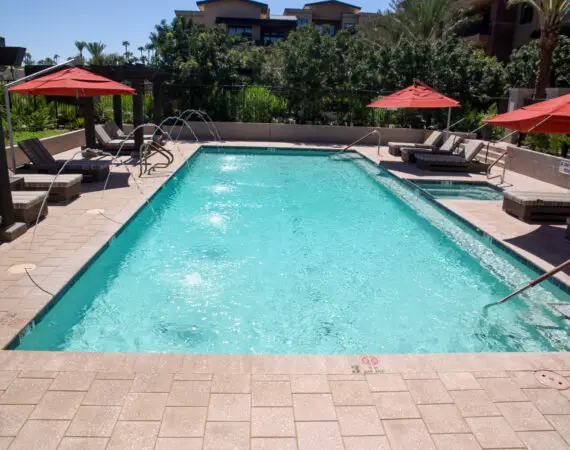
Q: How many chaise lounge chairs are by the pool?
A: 9